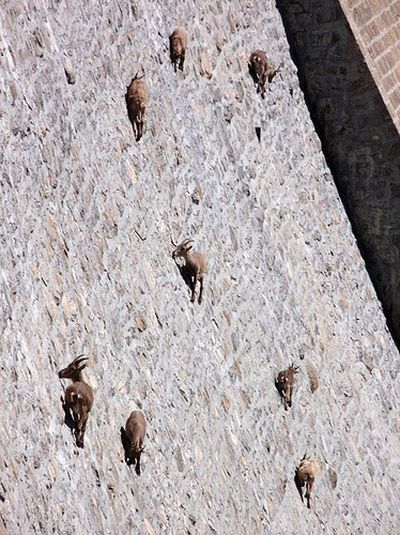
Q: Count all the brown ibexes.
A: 8